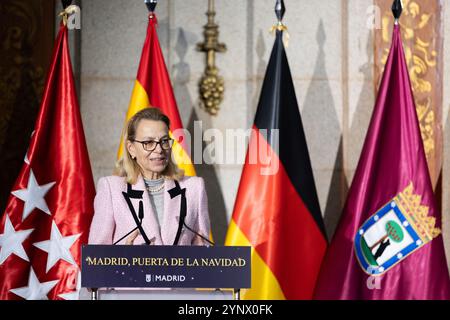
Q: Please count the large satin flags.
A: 4